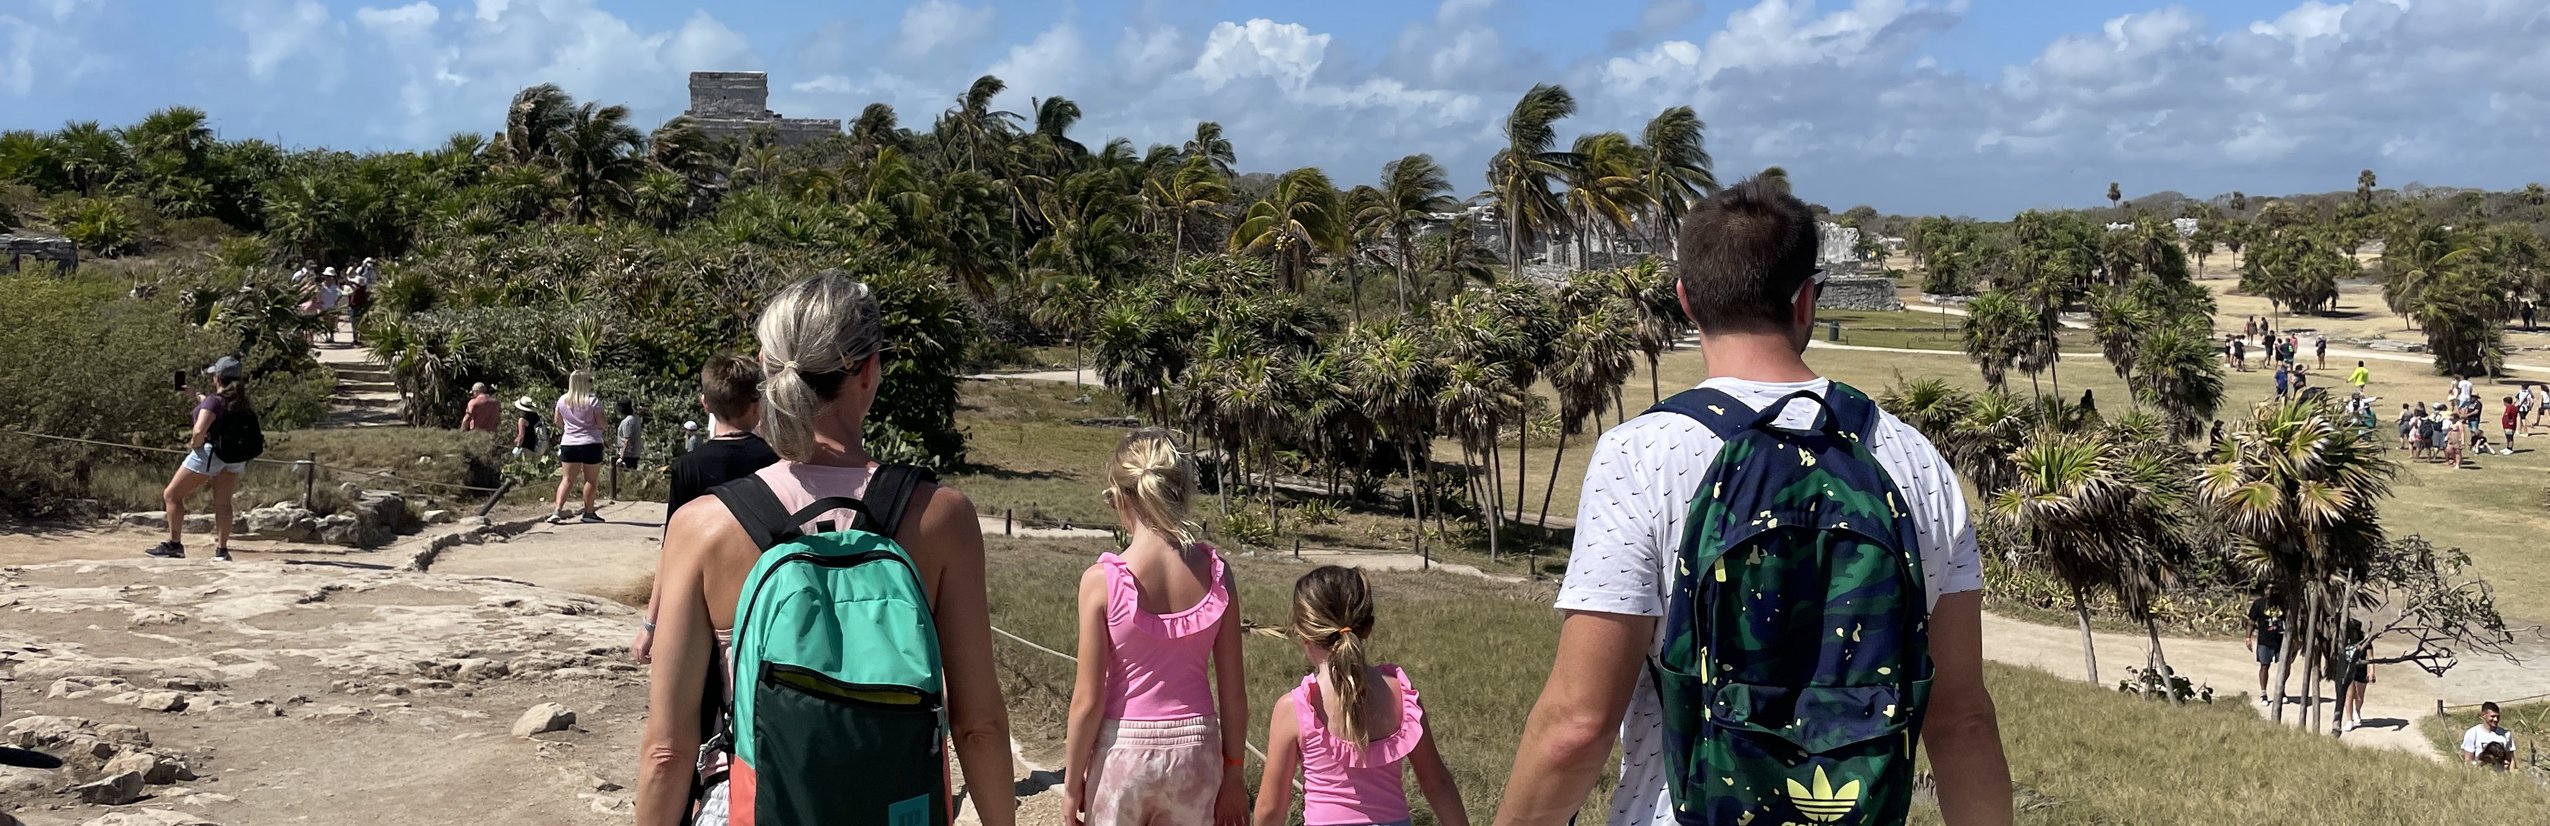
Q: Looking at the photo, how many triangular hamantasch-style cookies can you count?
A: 0